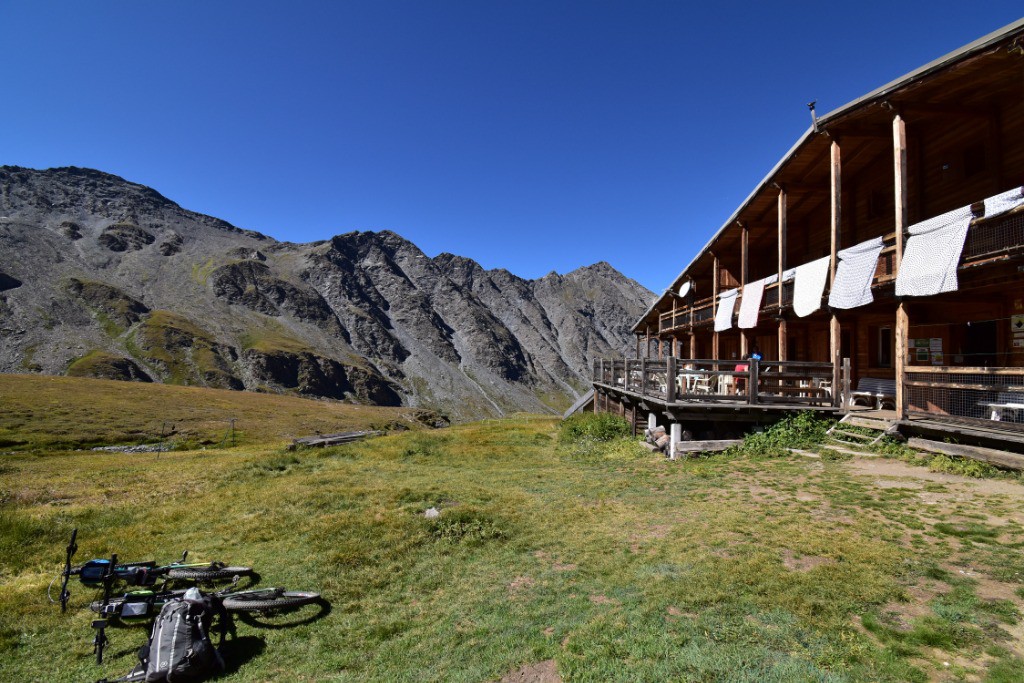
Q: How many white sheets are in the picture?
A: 6